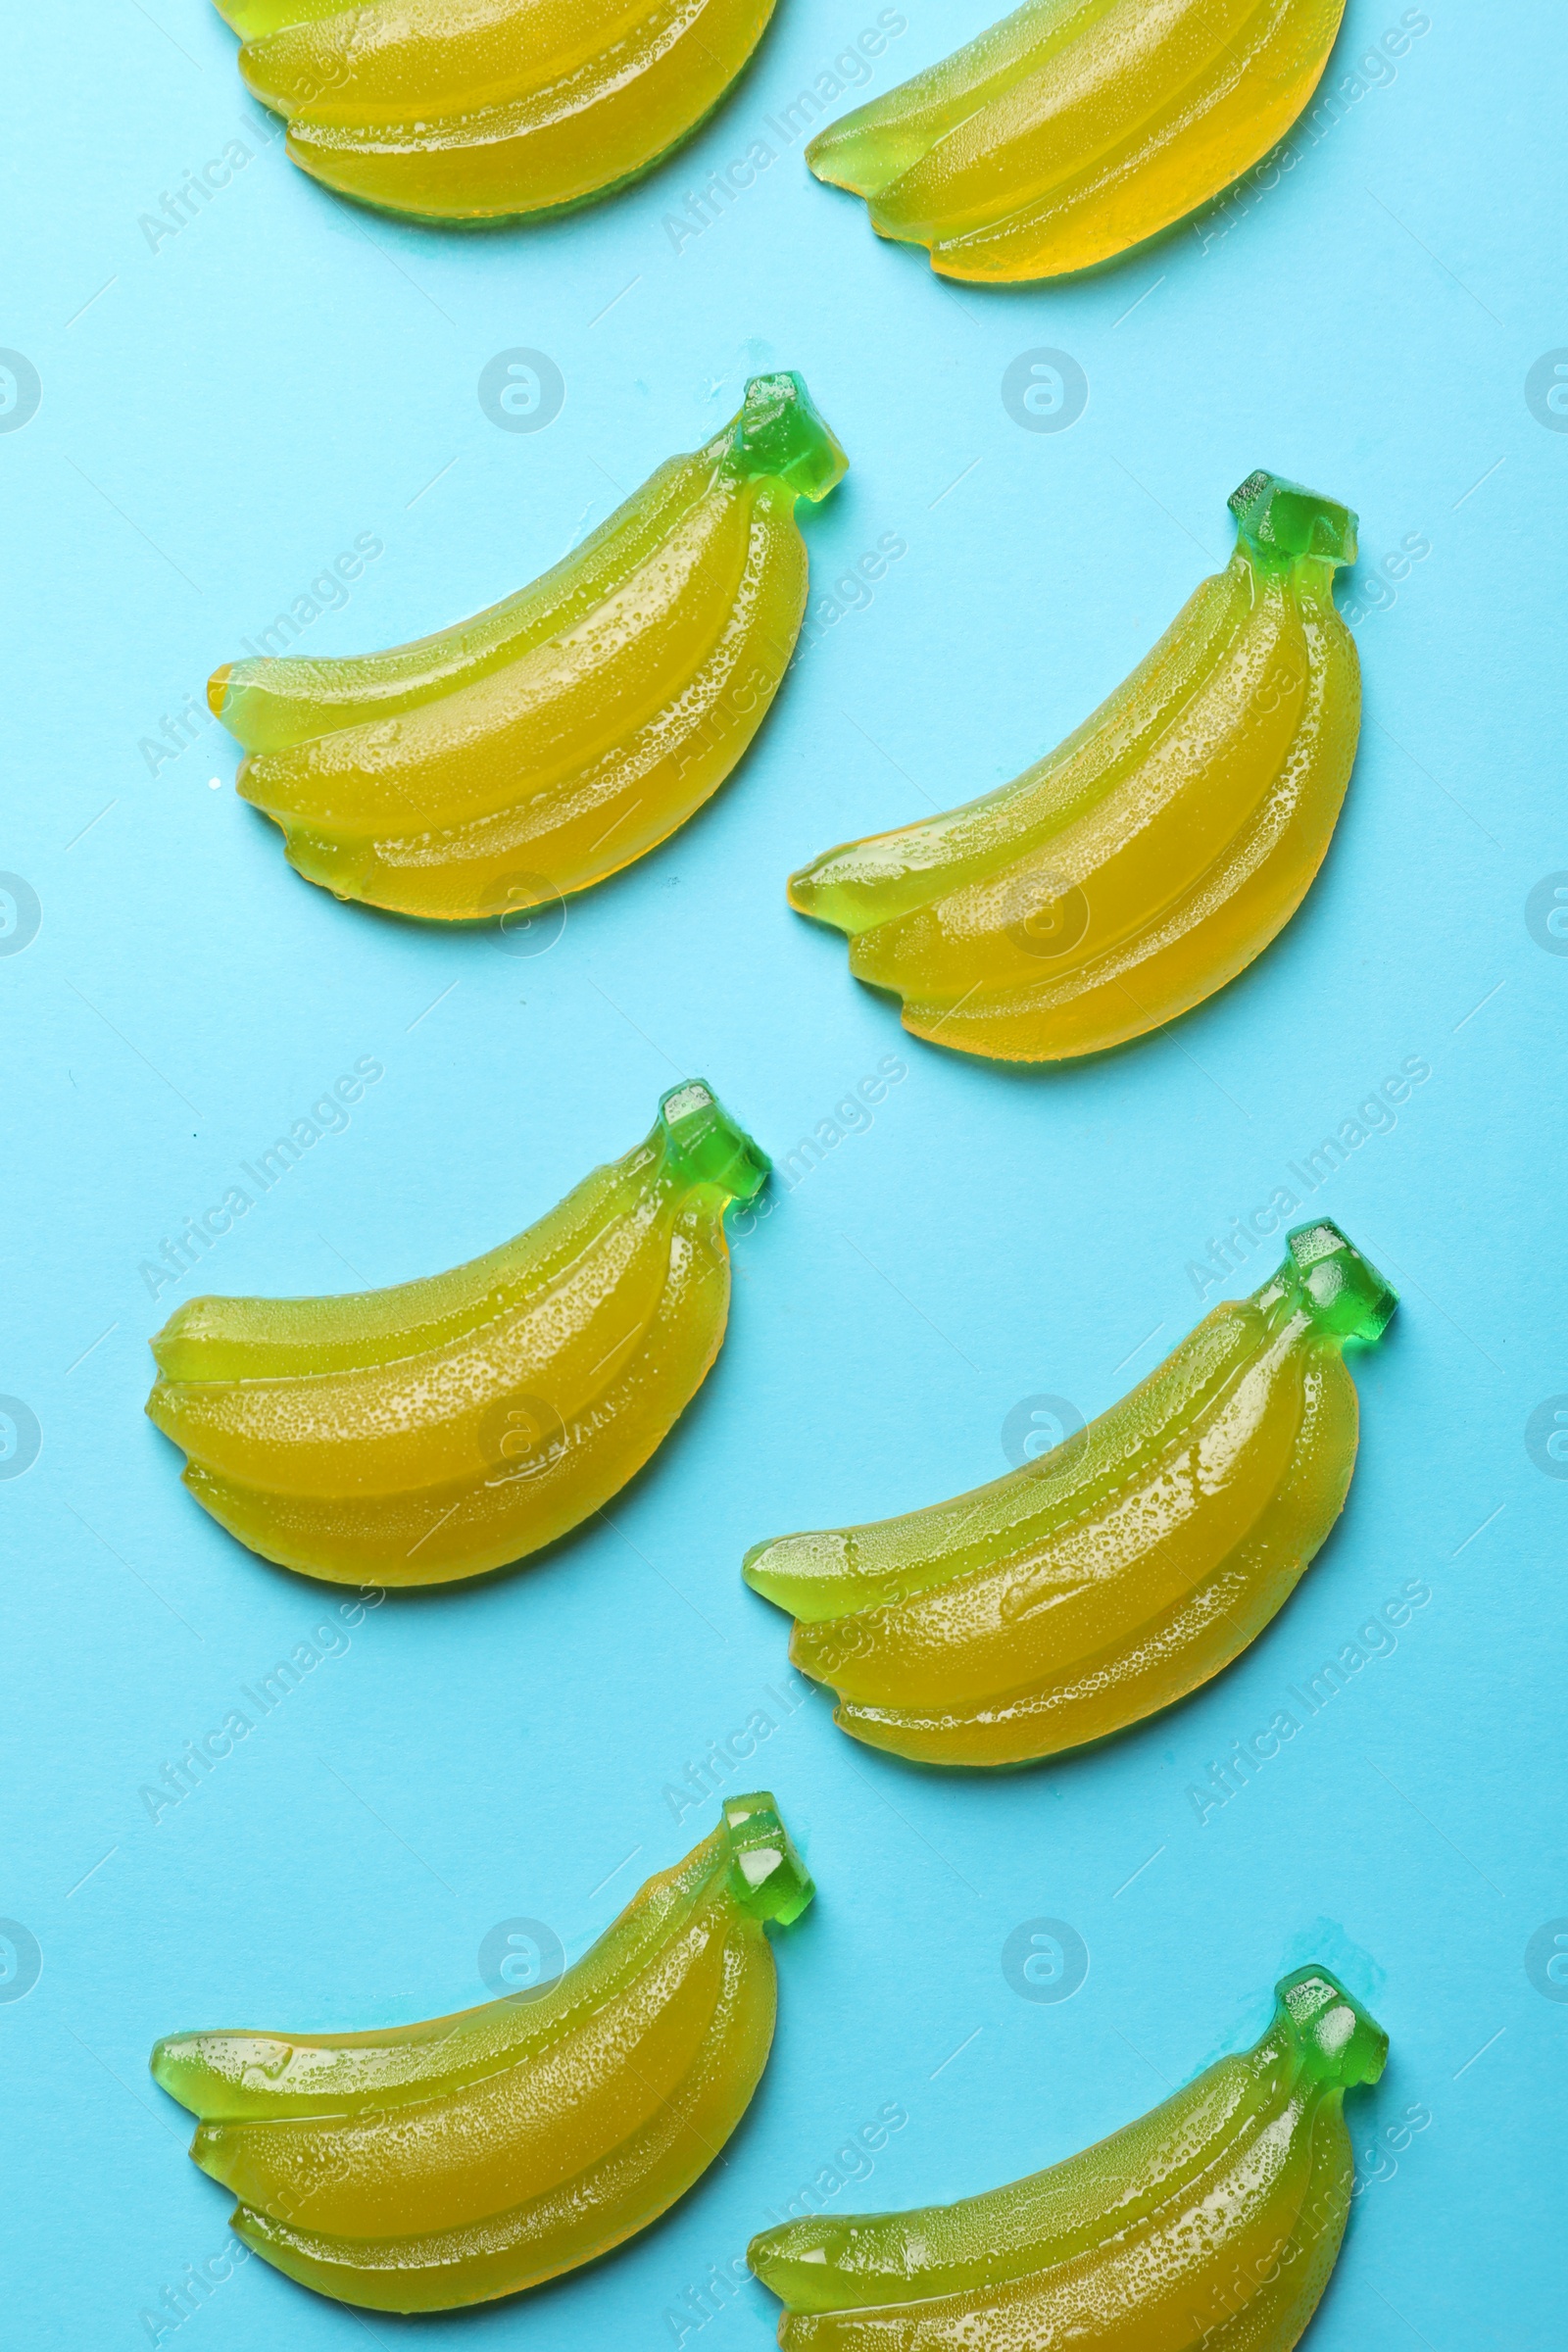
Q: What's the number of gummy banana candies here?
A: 8